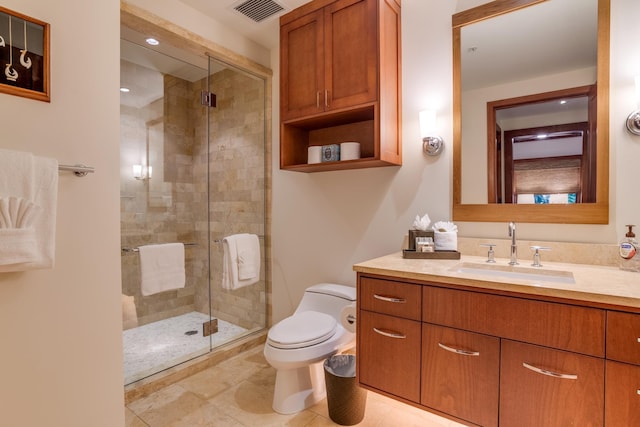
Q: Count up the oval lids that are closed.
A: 1